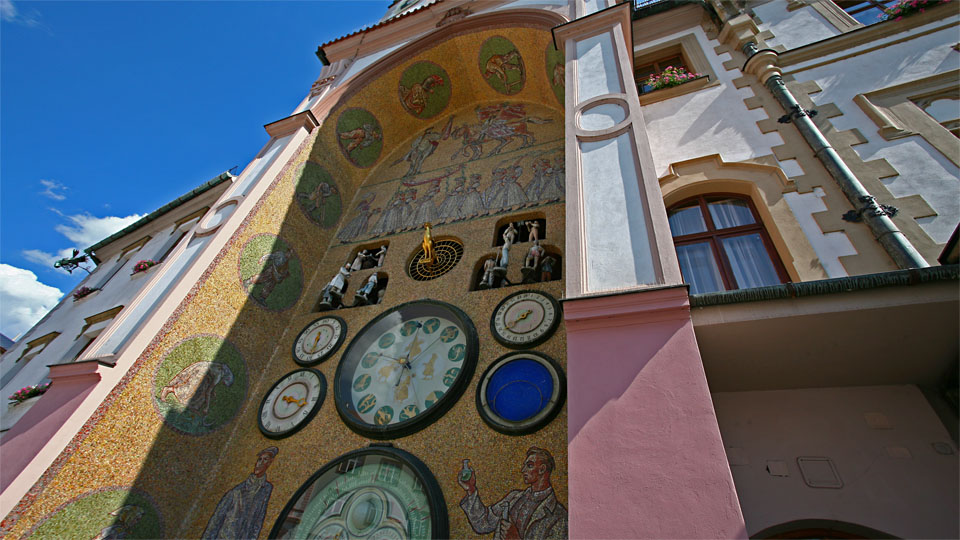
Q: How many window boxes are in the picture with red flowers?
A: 5